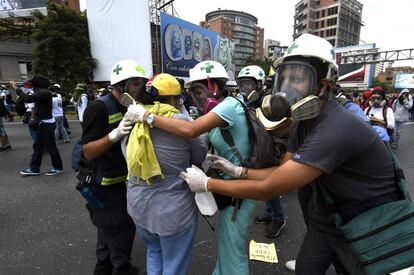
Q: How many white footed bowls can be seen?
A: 0